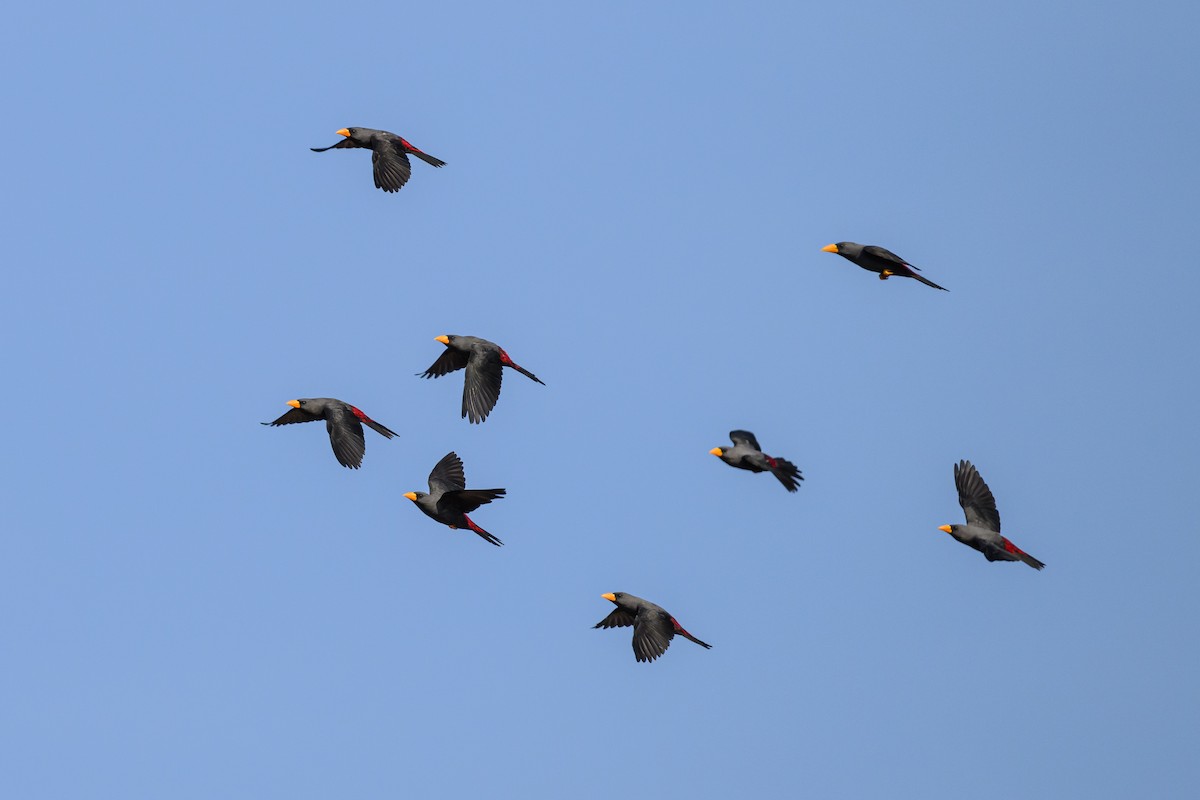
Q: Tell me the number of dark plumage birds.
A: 8